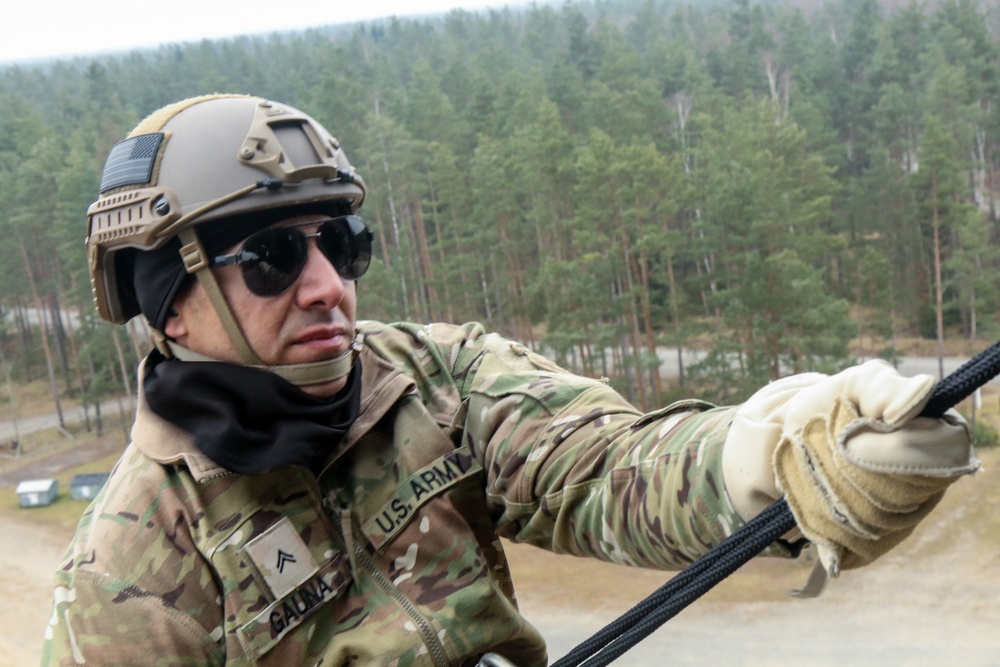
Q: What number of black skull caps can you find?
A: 1